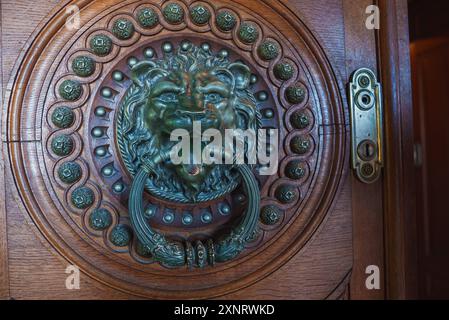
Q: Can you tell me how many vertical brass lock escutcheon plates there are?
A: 1